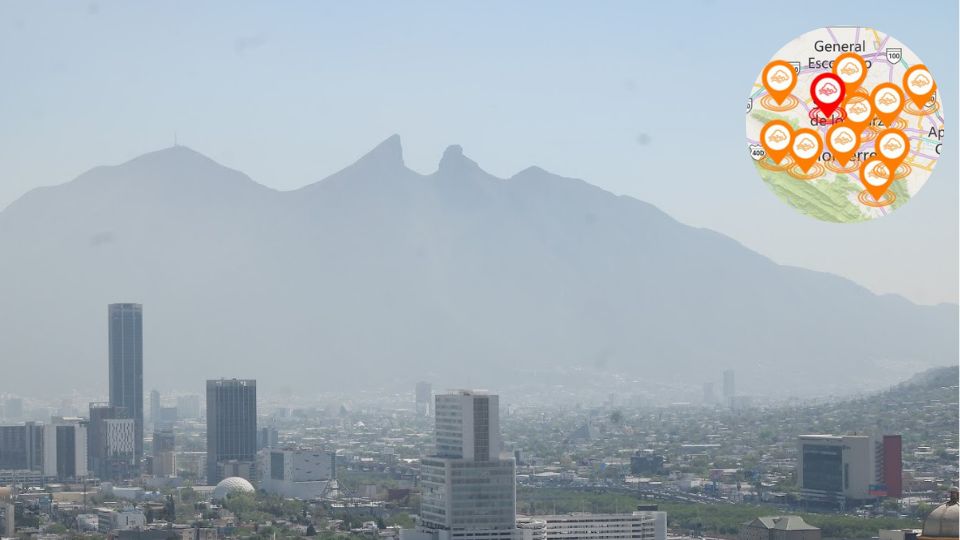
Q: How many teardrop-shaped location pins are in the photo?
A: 11